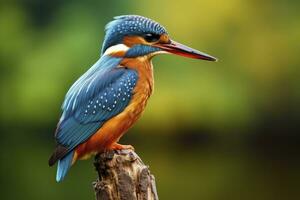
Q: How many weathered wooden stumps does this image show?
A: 1